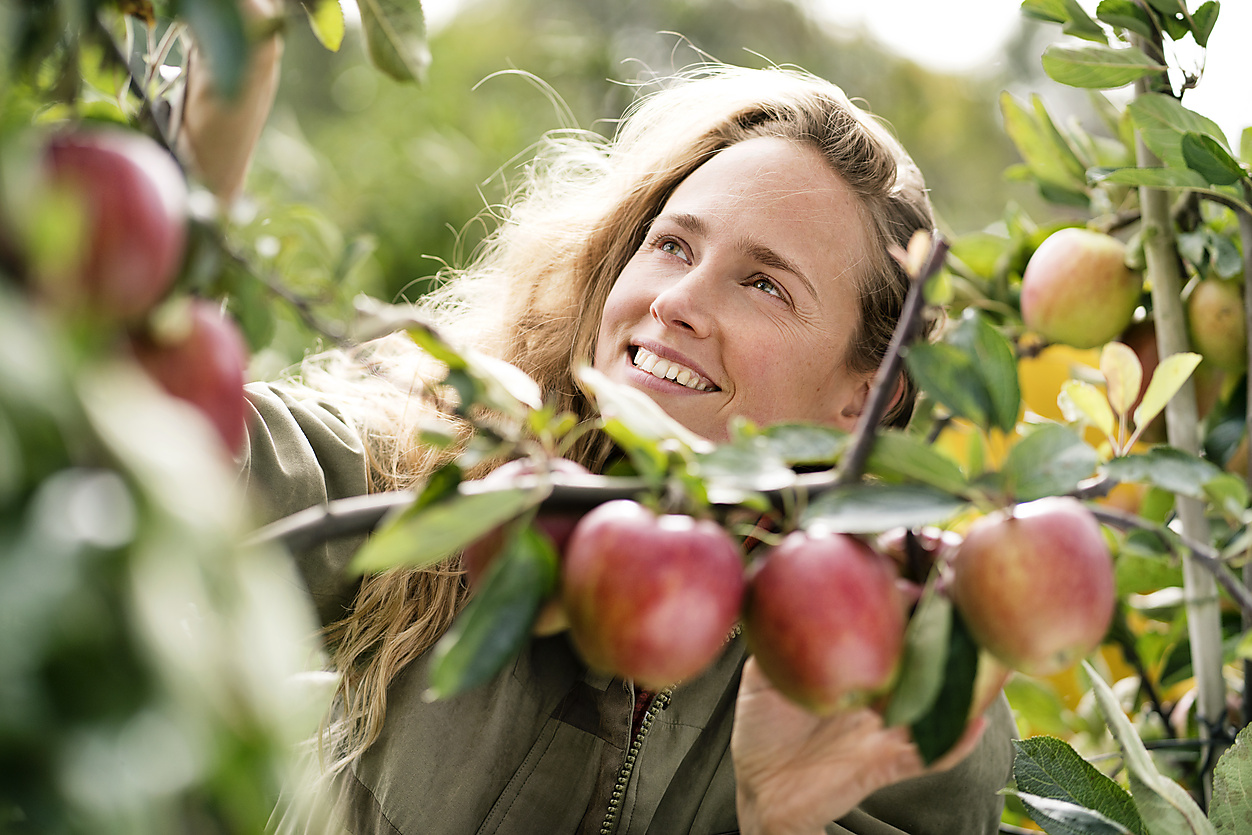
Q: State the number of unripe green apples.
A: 2